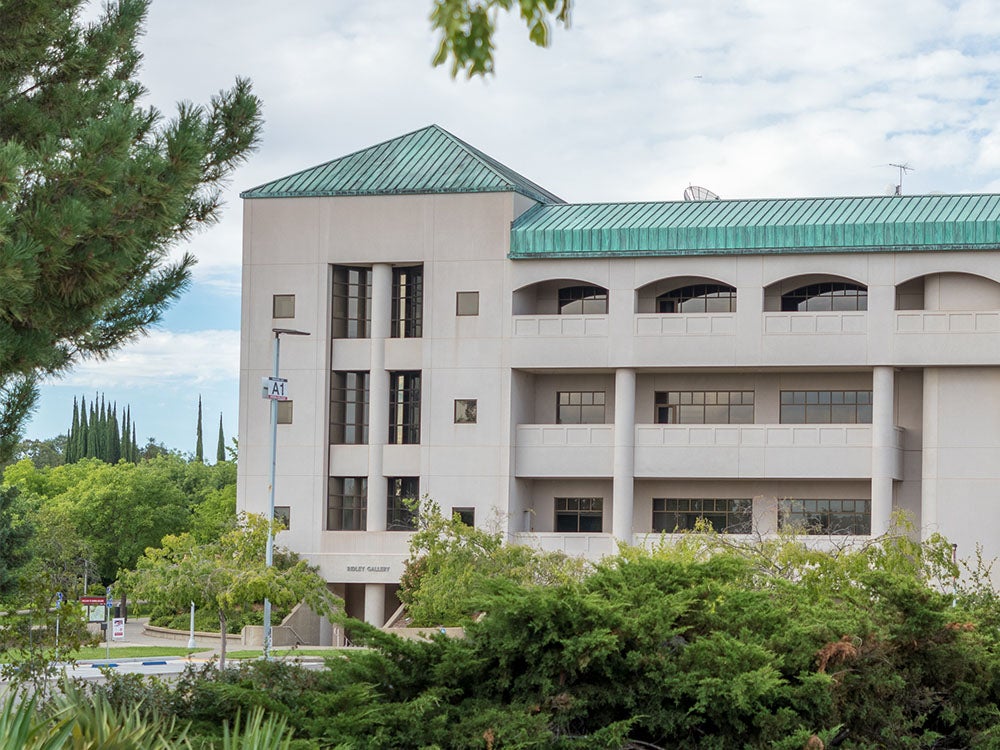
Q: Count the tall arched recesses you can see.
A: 4